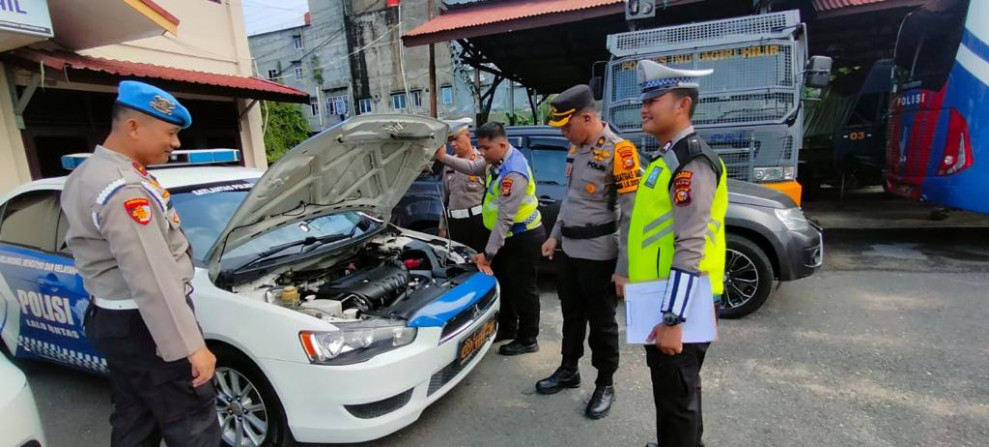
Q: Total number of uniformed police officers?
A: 5